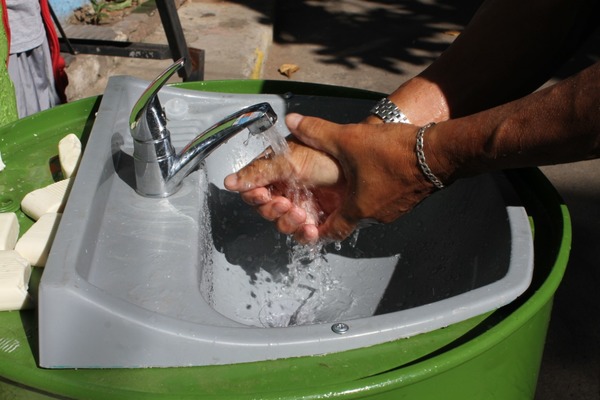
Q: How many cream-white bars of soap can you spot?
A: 5